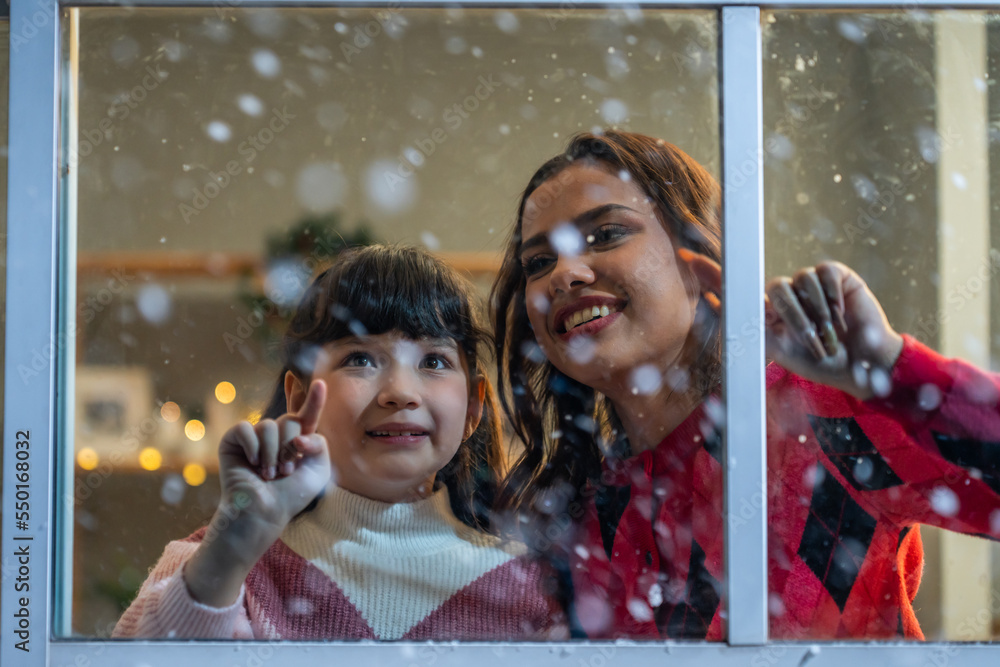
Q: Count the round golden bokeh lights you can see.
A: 6